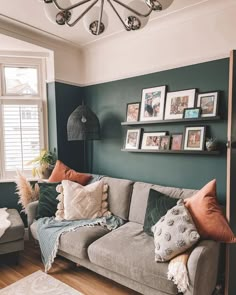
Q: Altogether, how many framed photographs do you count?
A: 10